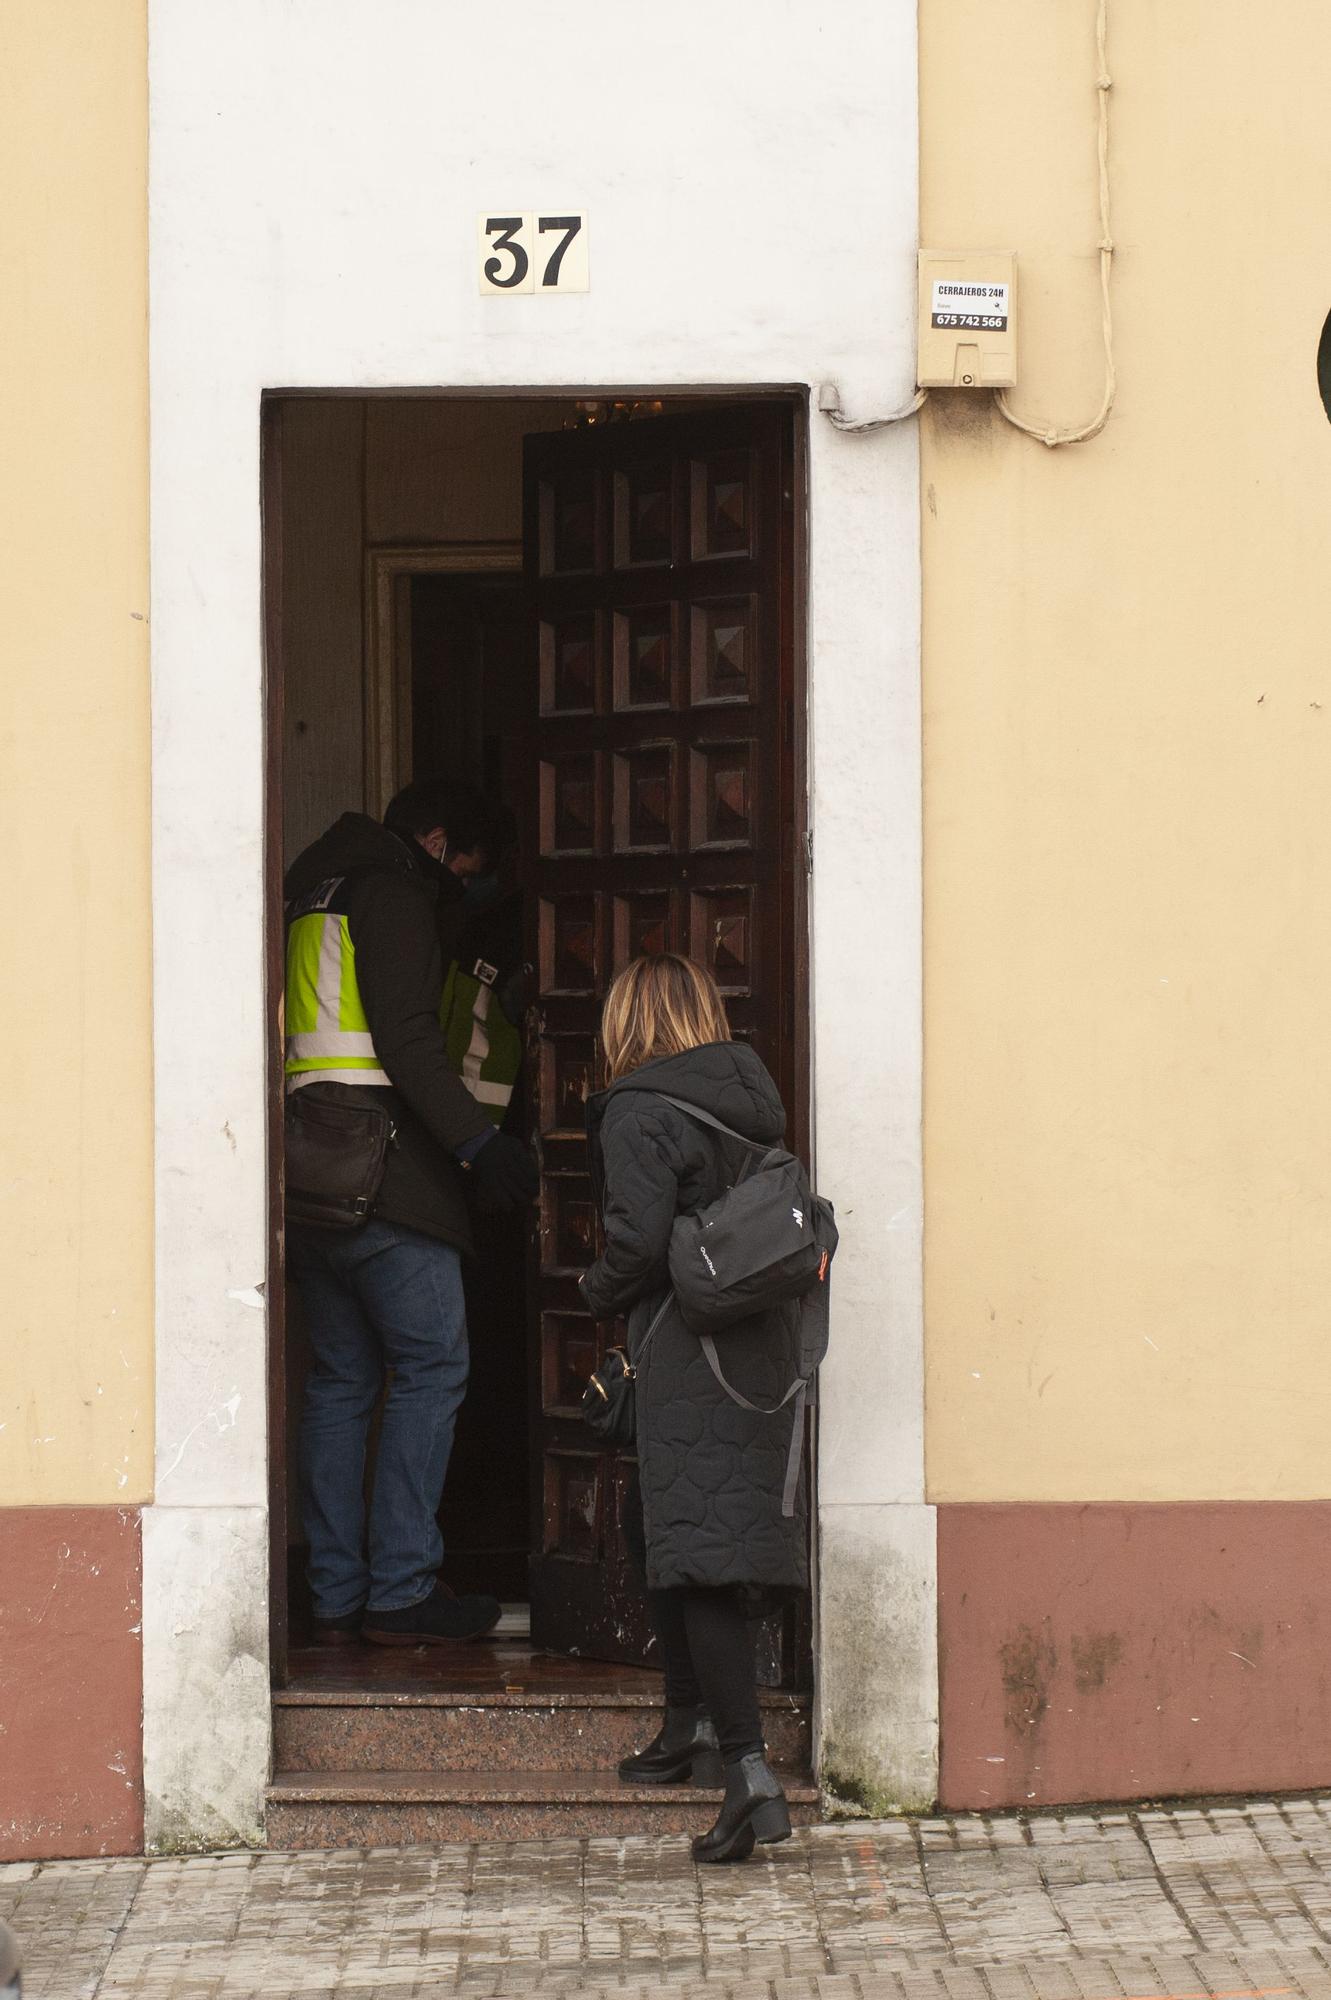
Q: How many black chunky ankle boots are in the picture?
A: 2